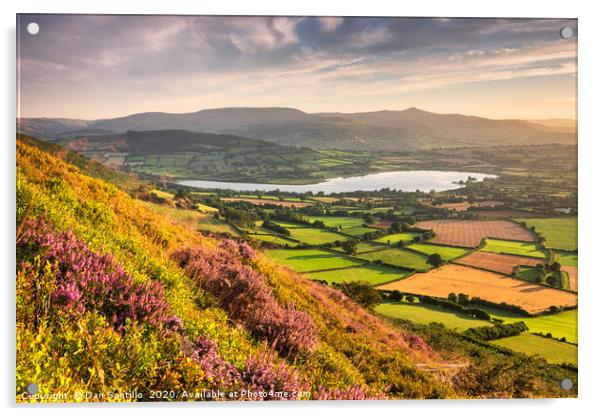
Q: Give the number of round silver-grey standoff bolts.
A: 4